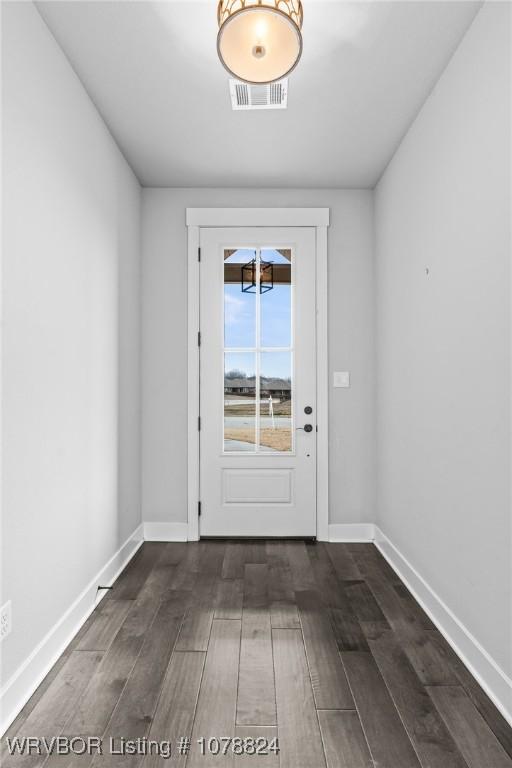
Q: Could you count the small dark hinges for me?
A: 4